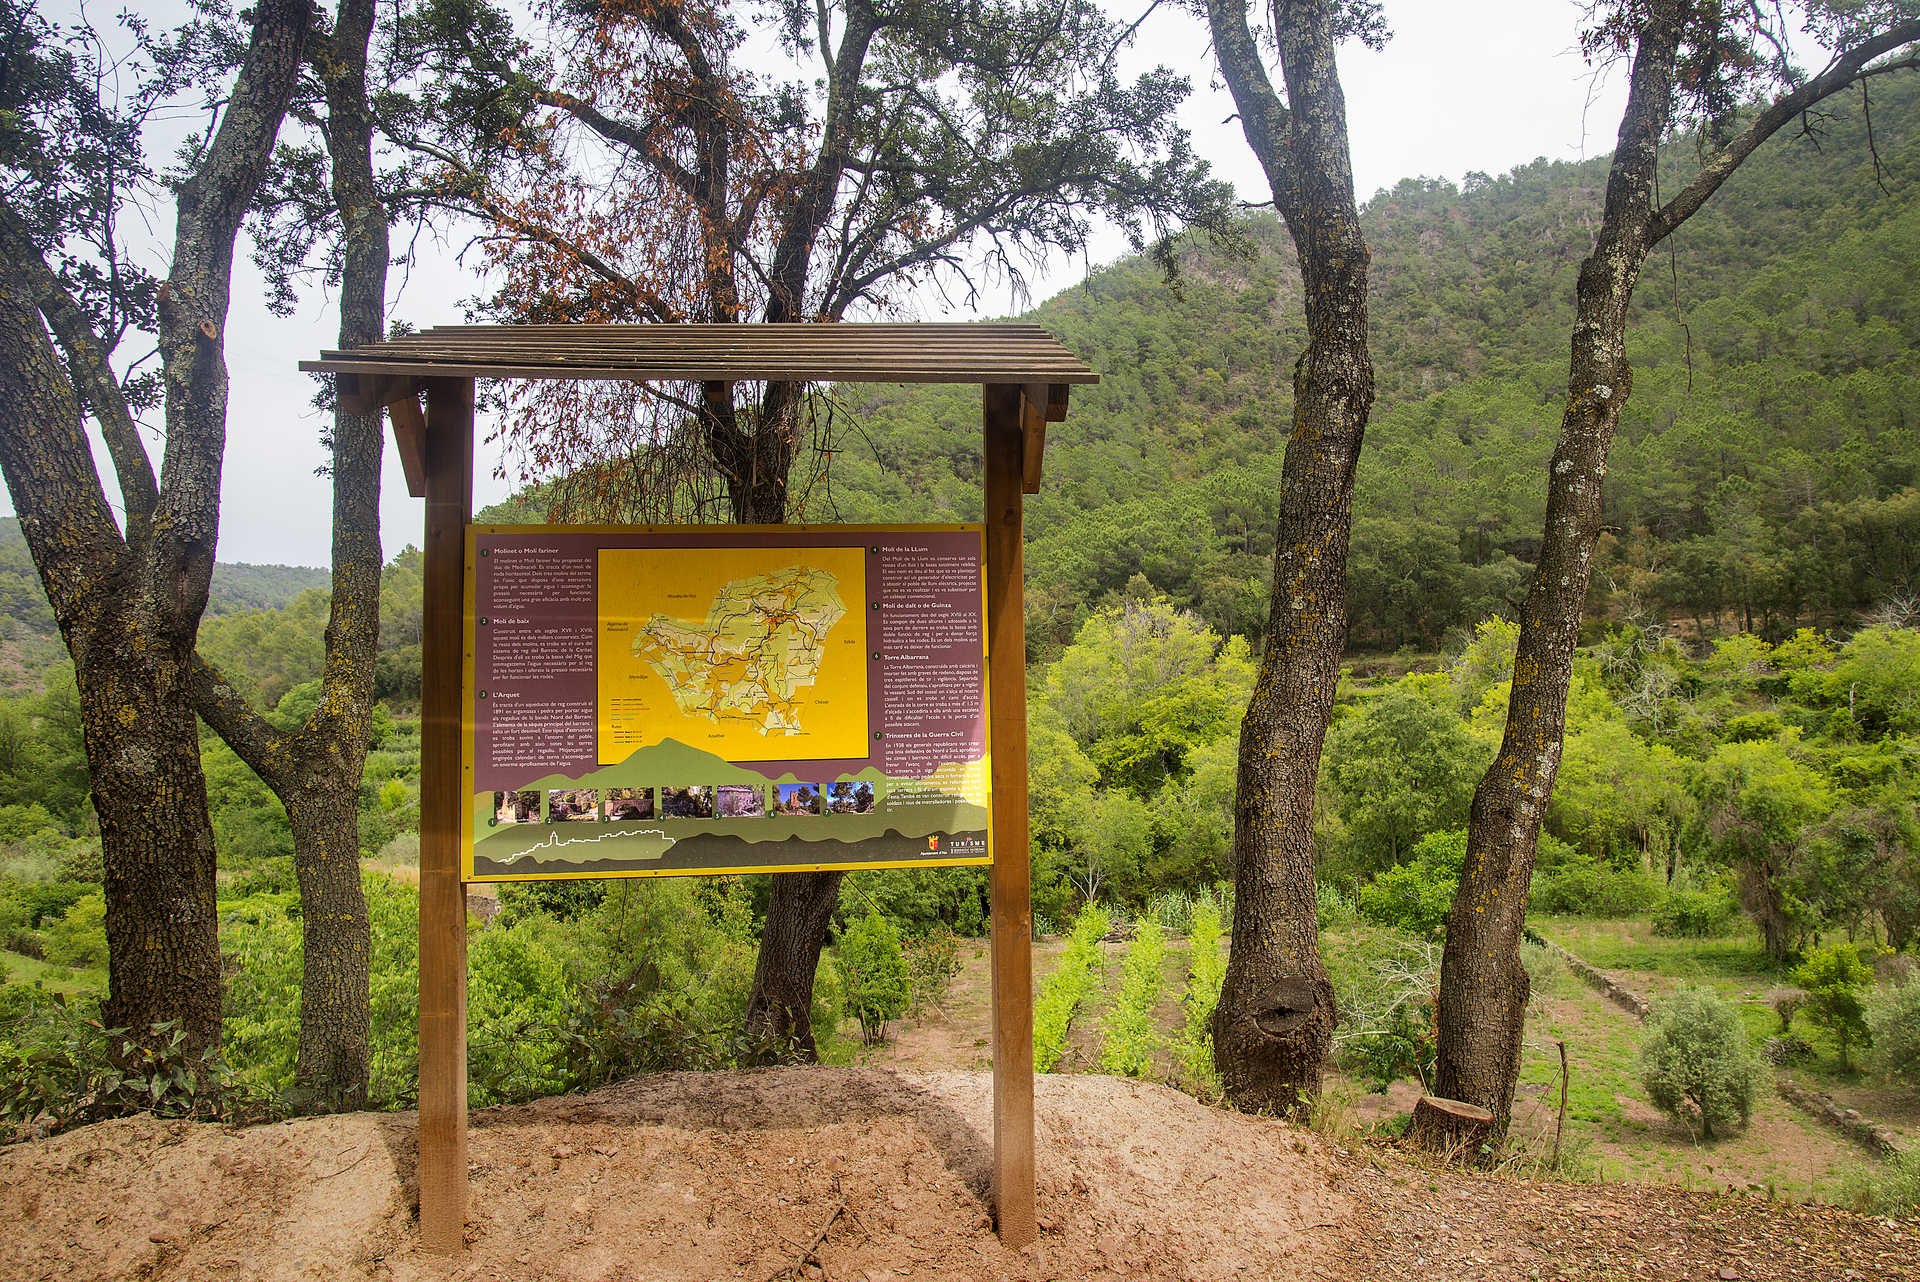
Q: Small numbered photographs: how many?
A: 7